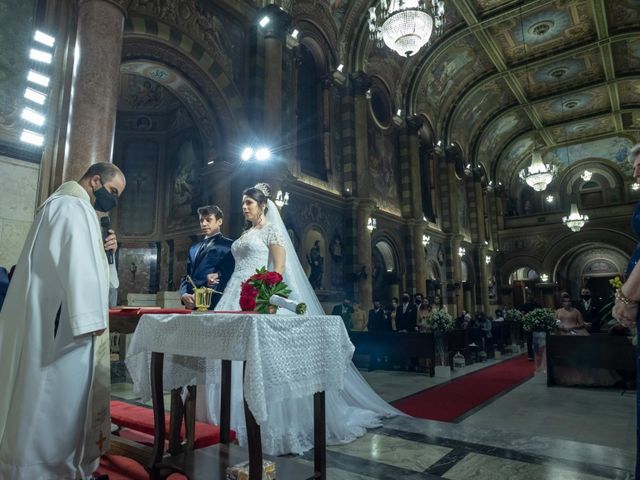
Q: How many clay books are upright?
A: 0